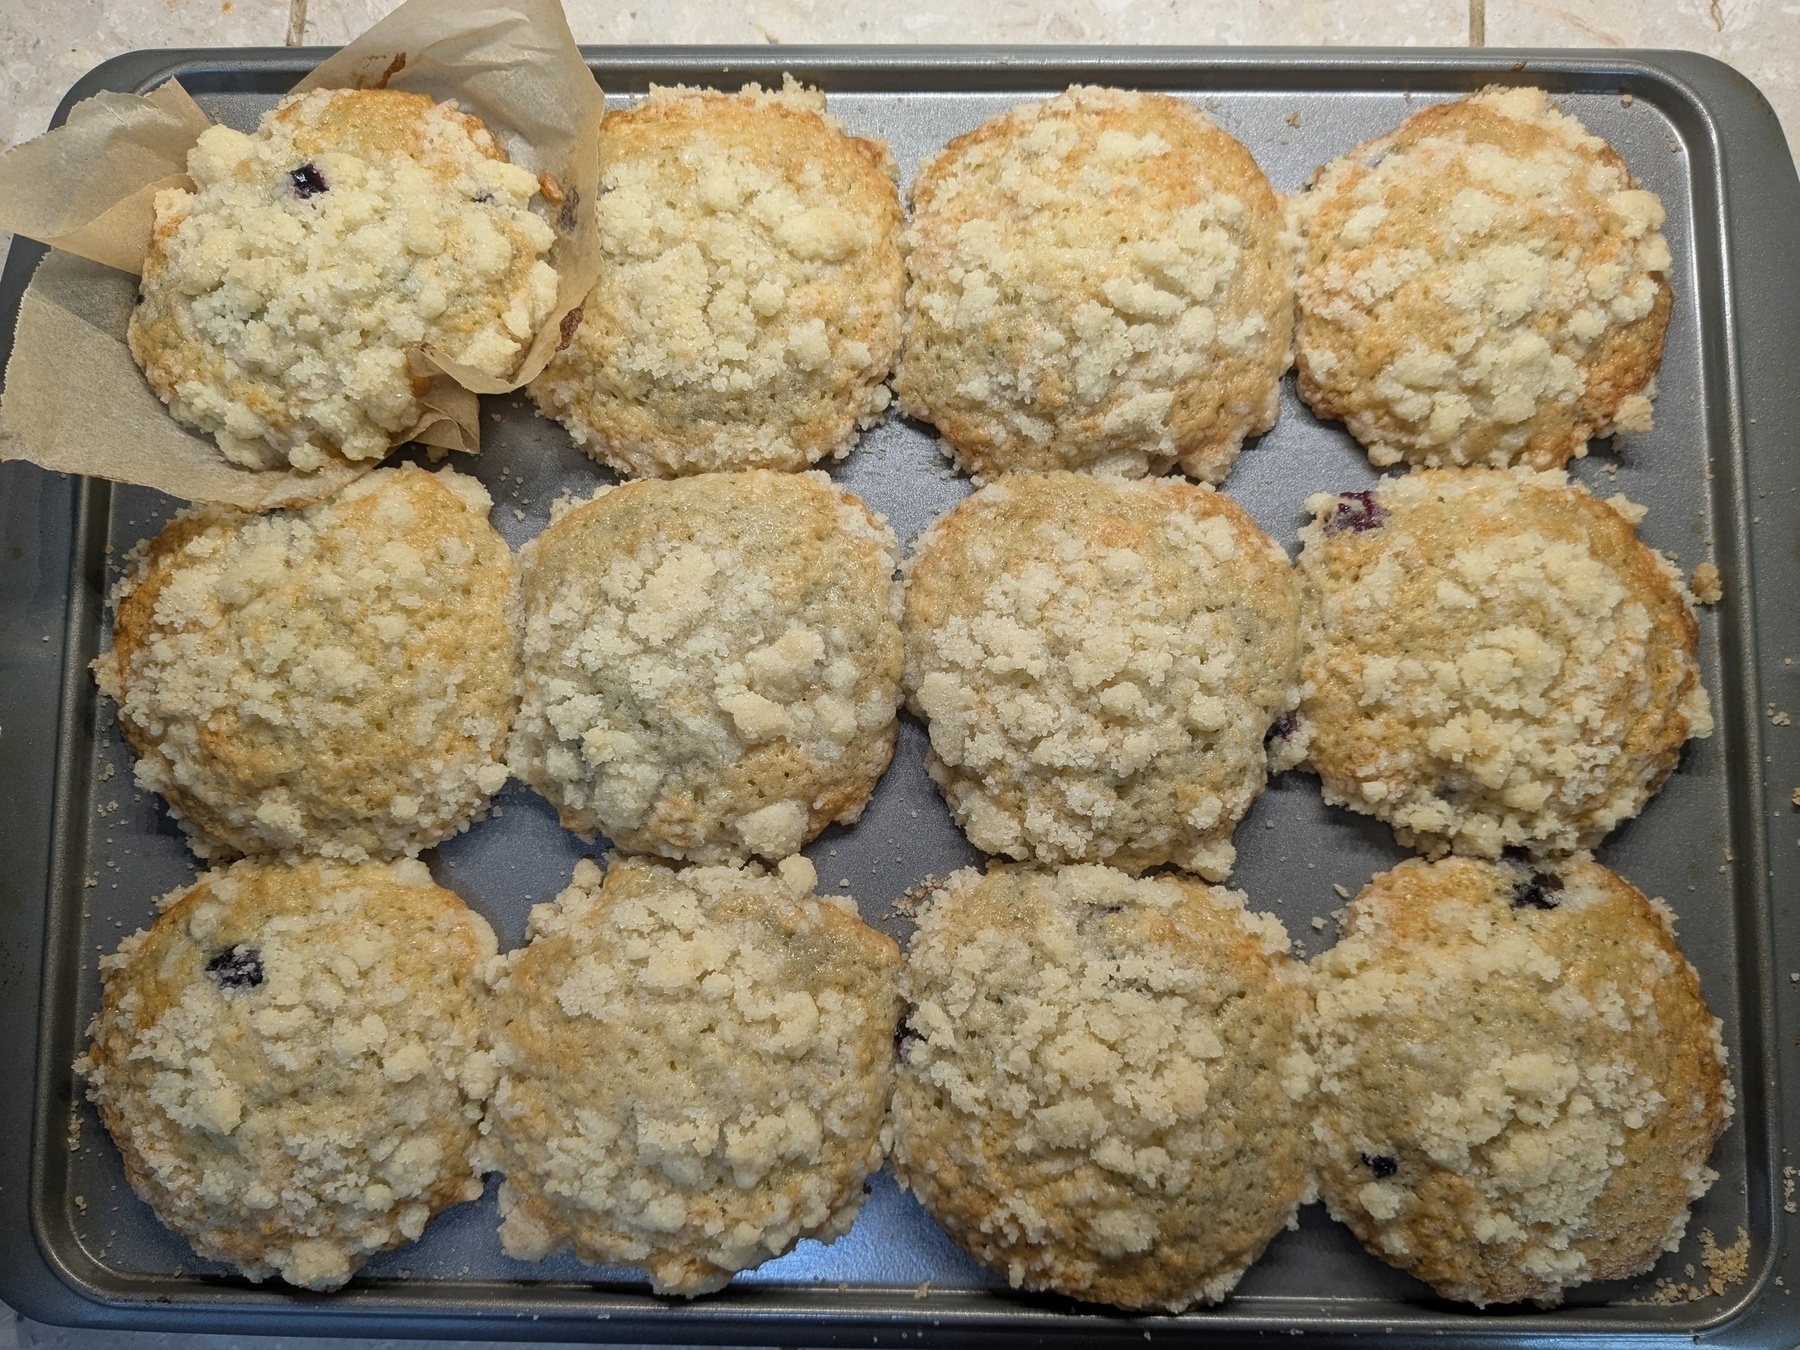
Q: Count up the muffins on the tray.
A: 12